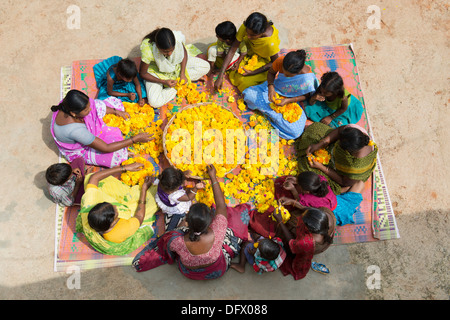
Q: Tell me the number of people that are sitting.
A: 15